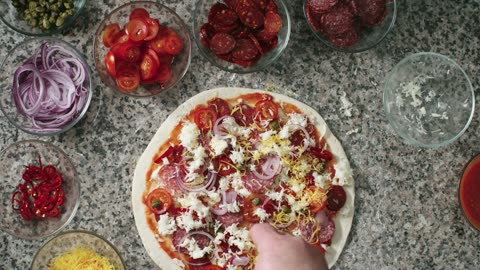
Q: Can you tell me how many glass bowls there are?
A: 9